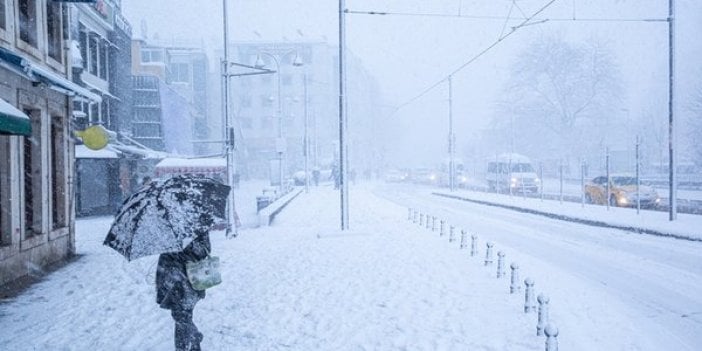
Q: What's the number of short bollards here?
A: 15